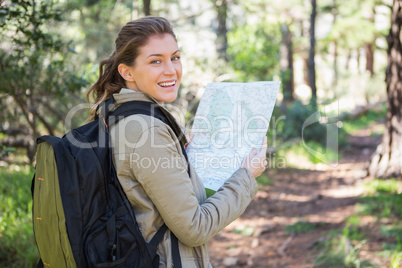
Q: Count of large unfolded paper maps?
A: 1